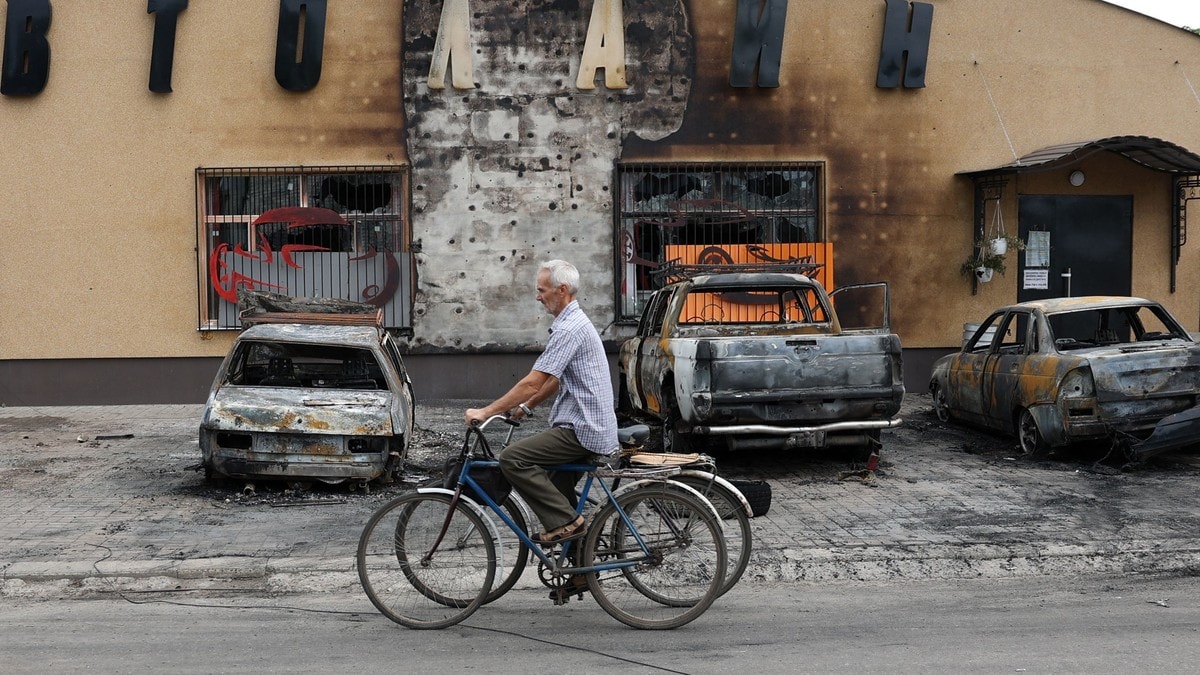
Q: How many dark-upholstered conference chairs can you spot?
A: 0